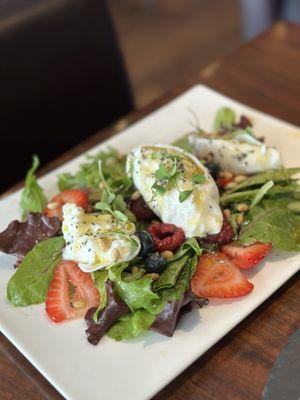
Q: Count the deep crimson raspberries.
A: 3